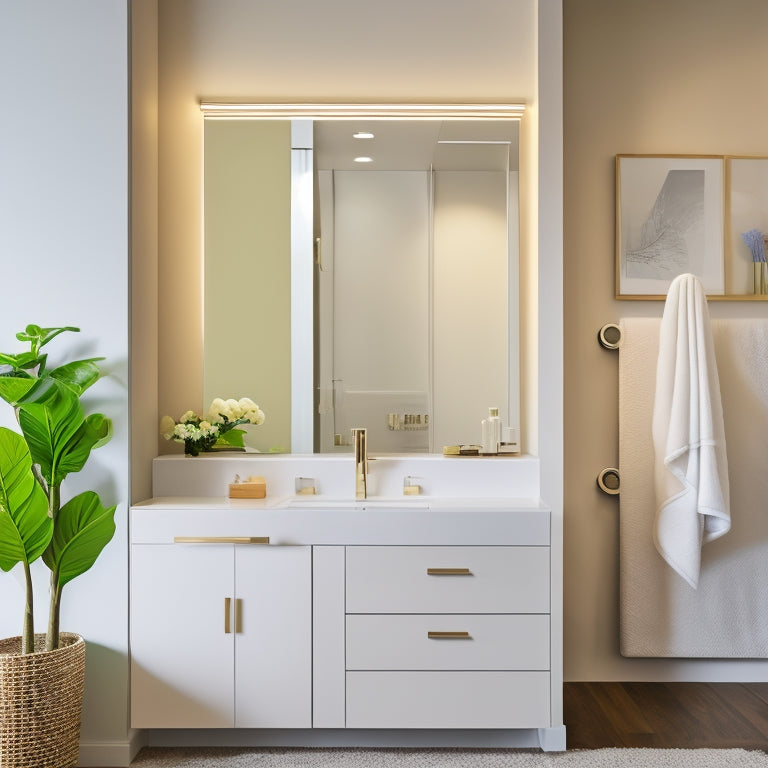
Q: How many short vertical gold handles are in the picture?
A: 2